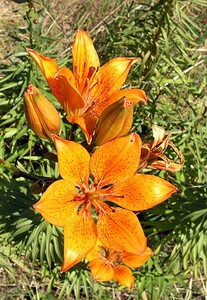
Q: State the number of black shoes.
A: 0